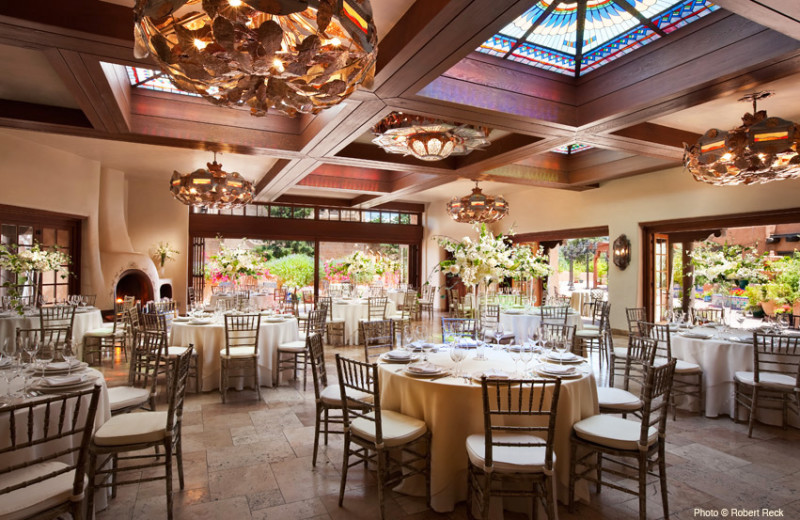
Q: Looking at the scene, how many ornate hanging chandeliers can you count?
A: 5